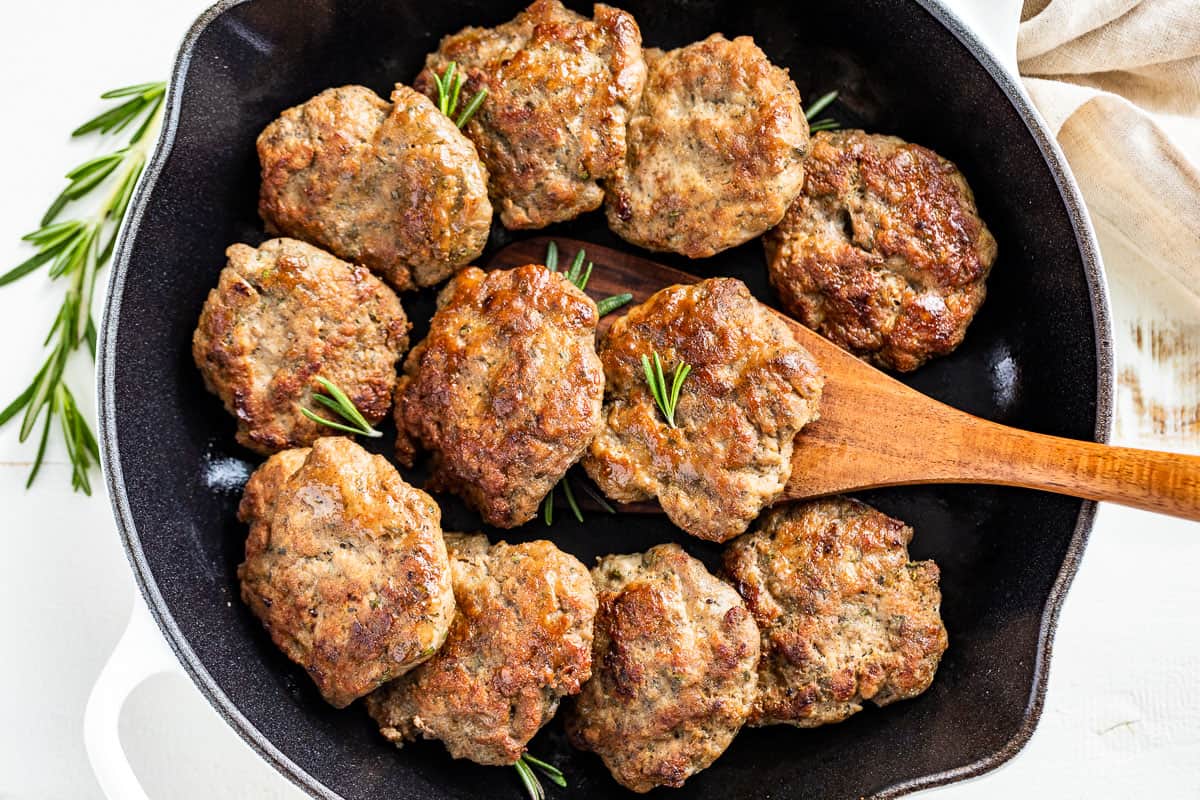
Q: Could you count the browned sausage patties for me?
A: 11